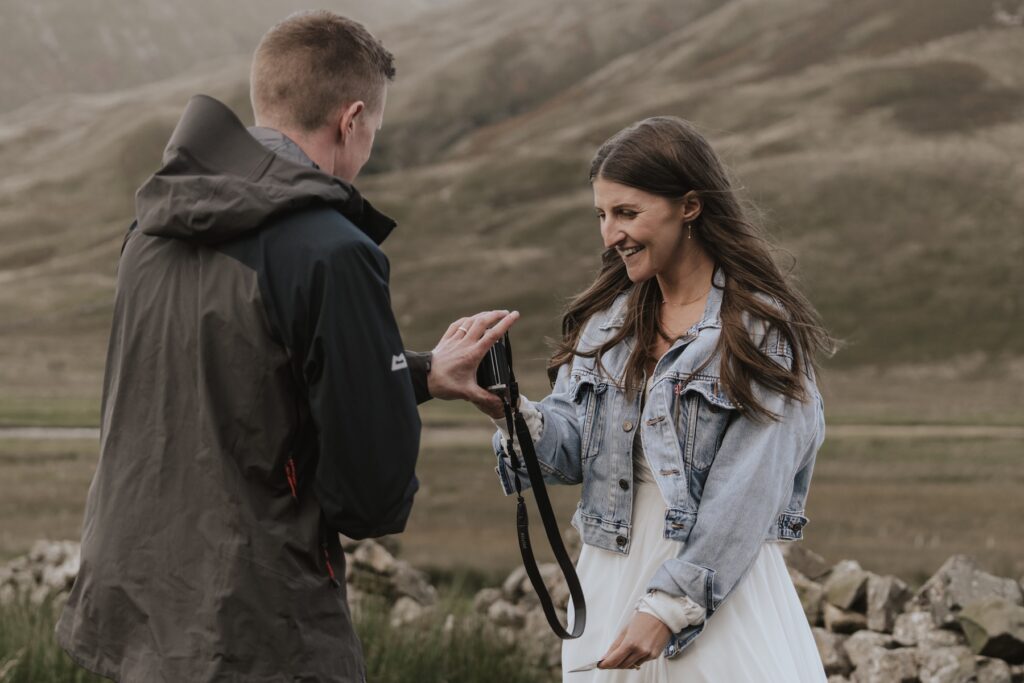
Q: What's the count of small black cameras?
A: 1